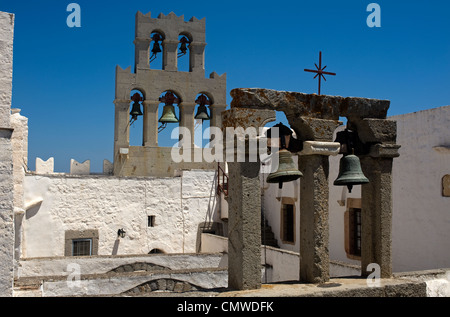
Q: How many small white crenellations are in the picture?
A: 3